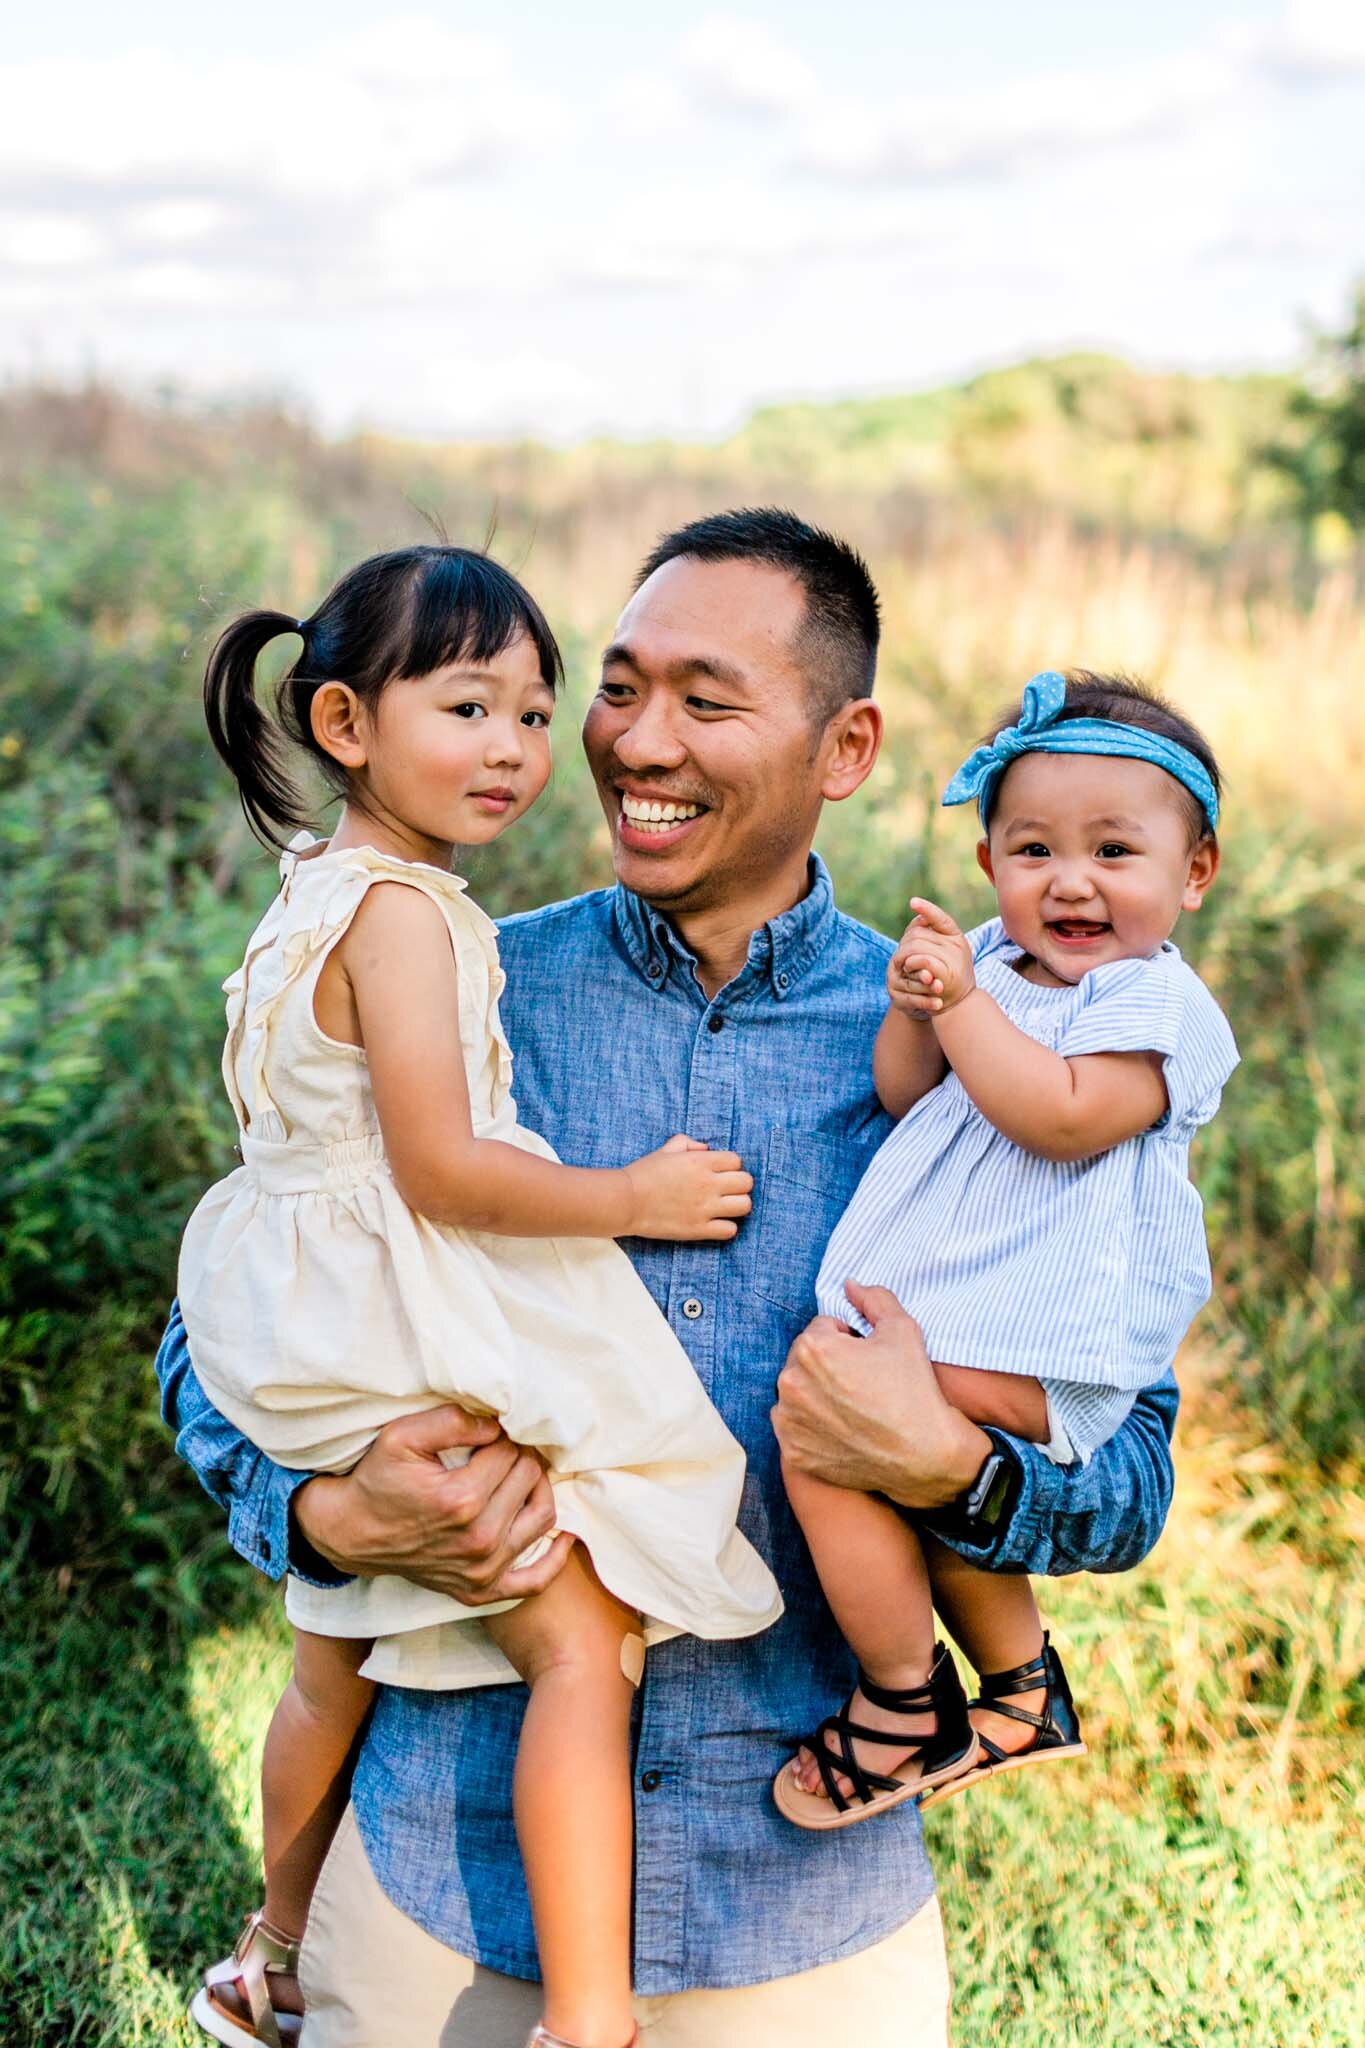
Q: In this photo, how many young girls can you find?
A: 2